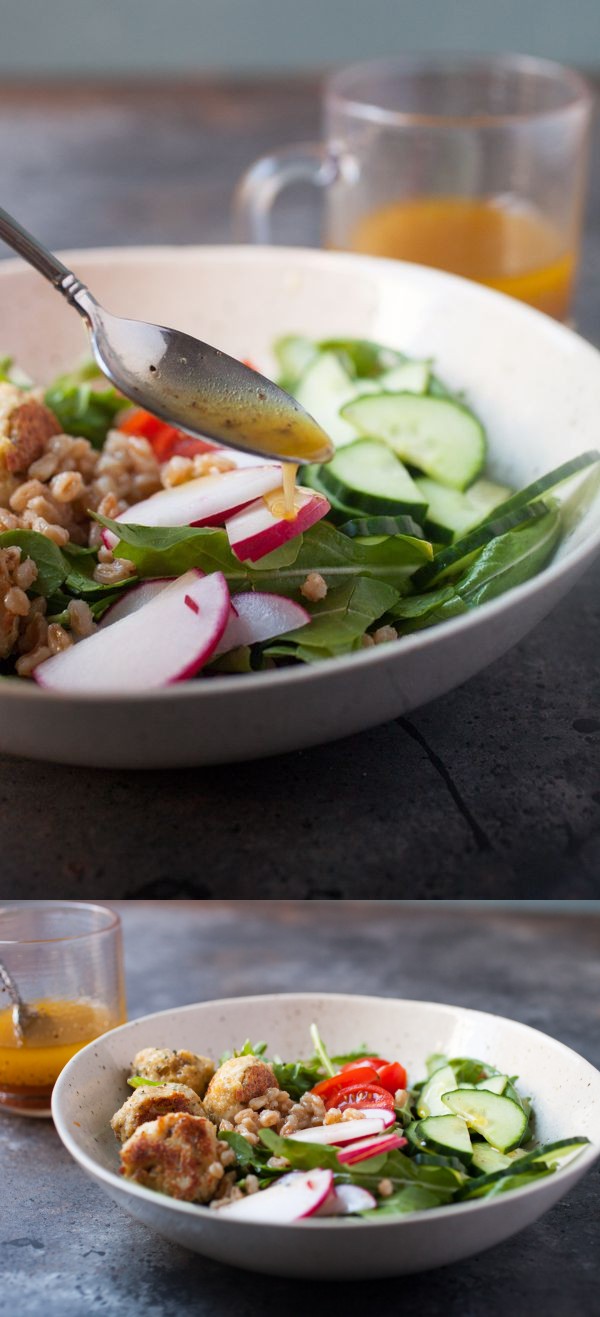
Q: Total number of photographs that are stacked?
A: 2